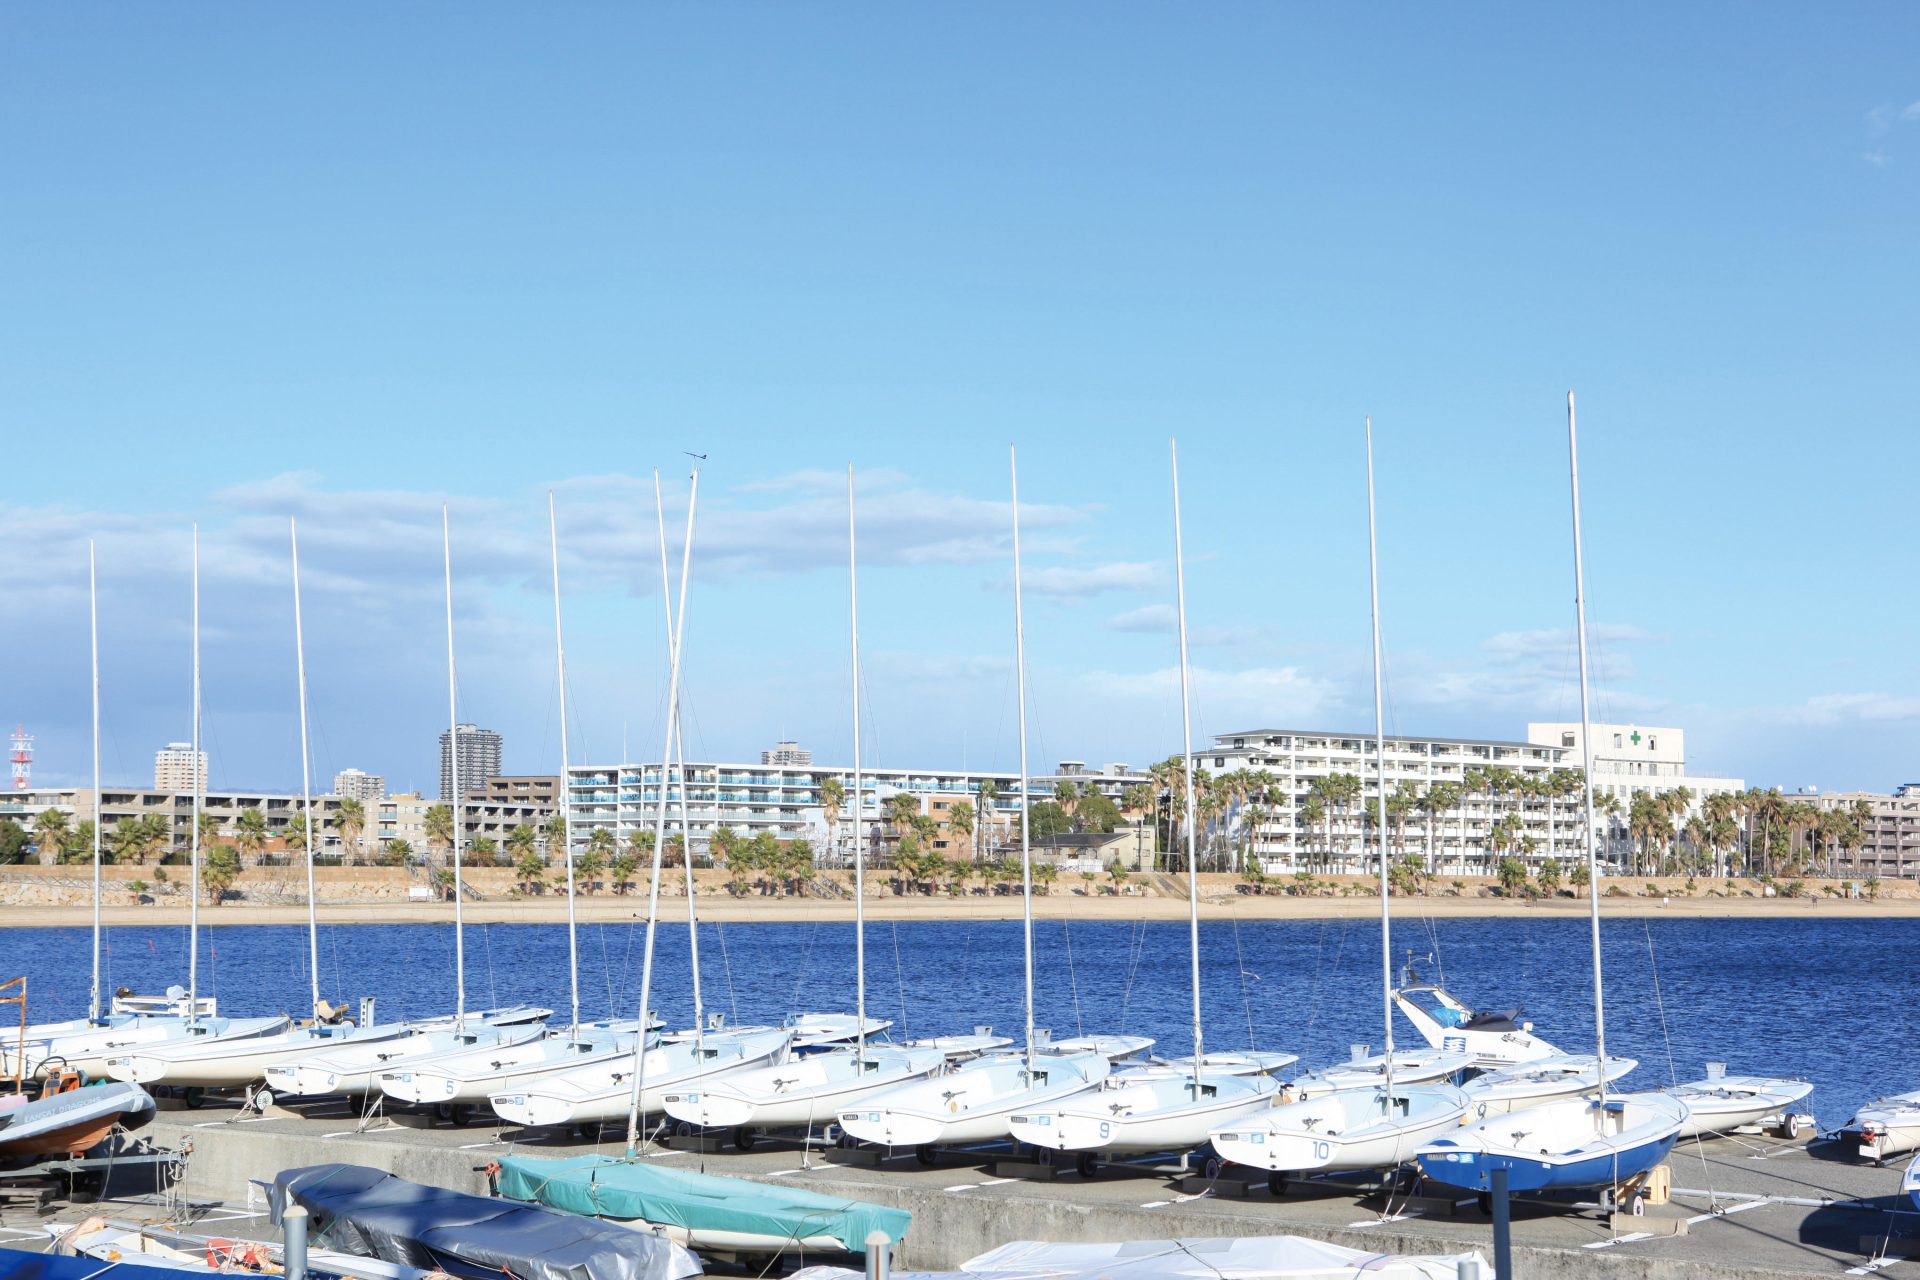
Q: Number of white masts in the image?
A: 12